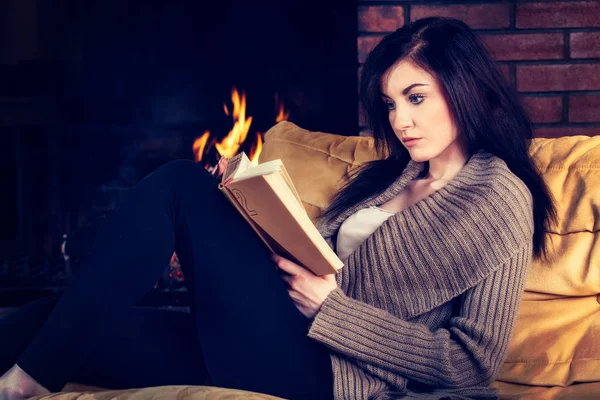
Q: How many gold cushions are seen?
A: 2